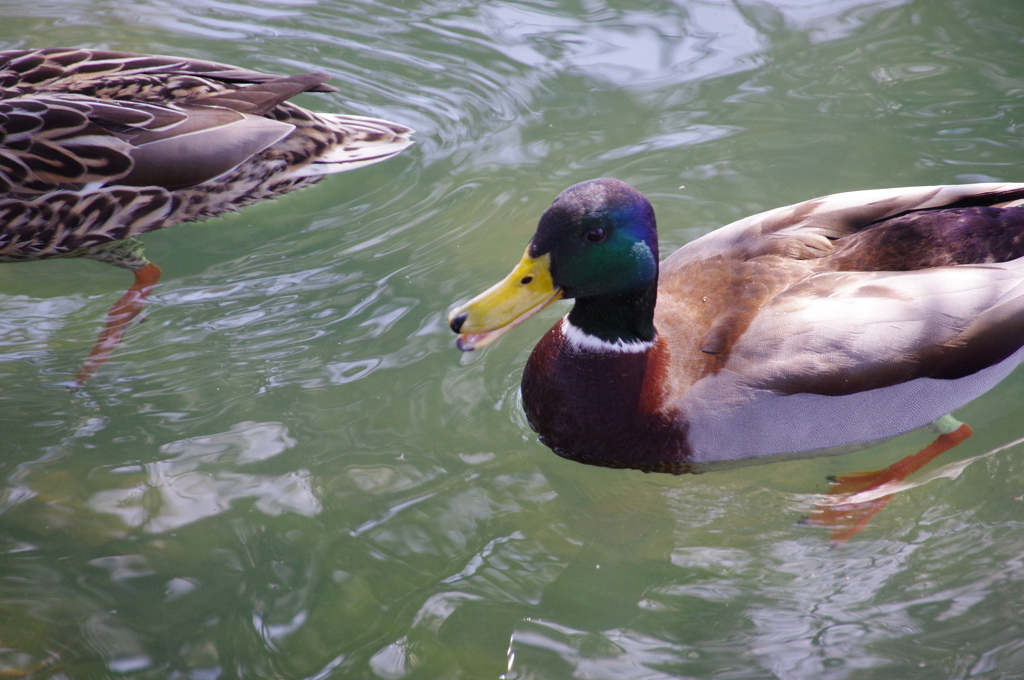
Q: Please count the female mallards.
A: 1